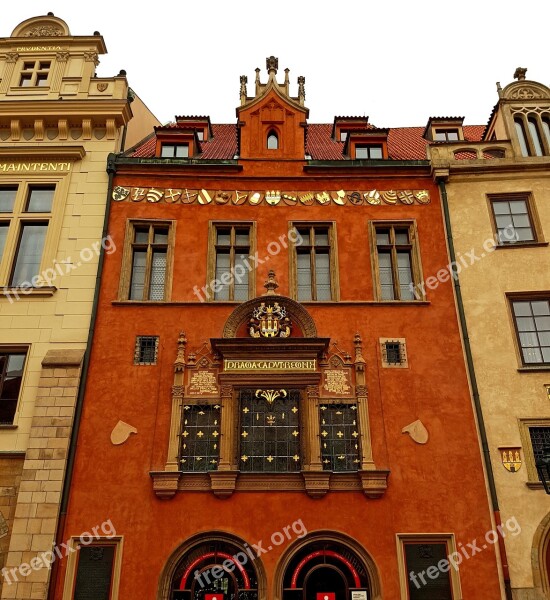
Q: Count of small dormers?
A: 5